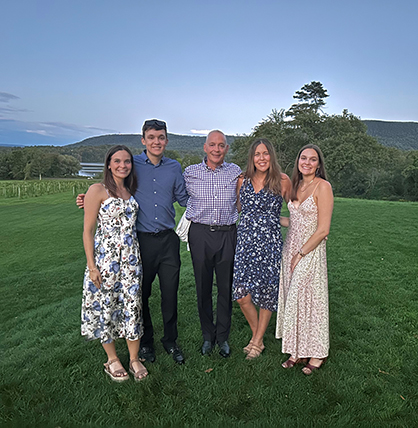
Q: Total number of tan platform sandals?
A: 2